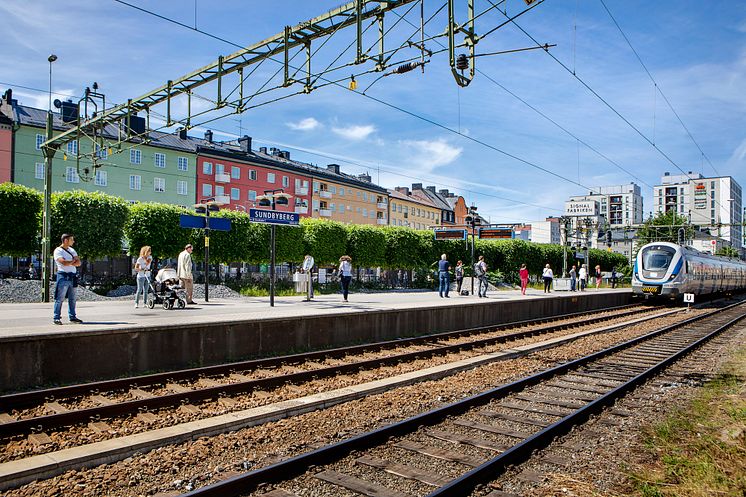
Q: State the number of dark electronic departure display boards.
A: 2